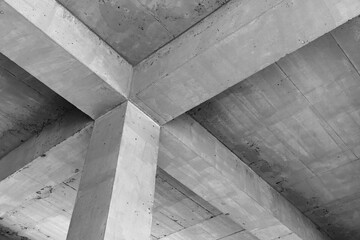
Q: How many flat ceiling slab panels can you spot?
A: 4